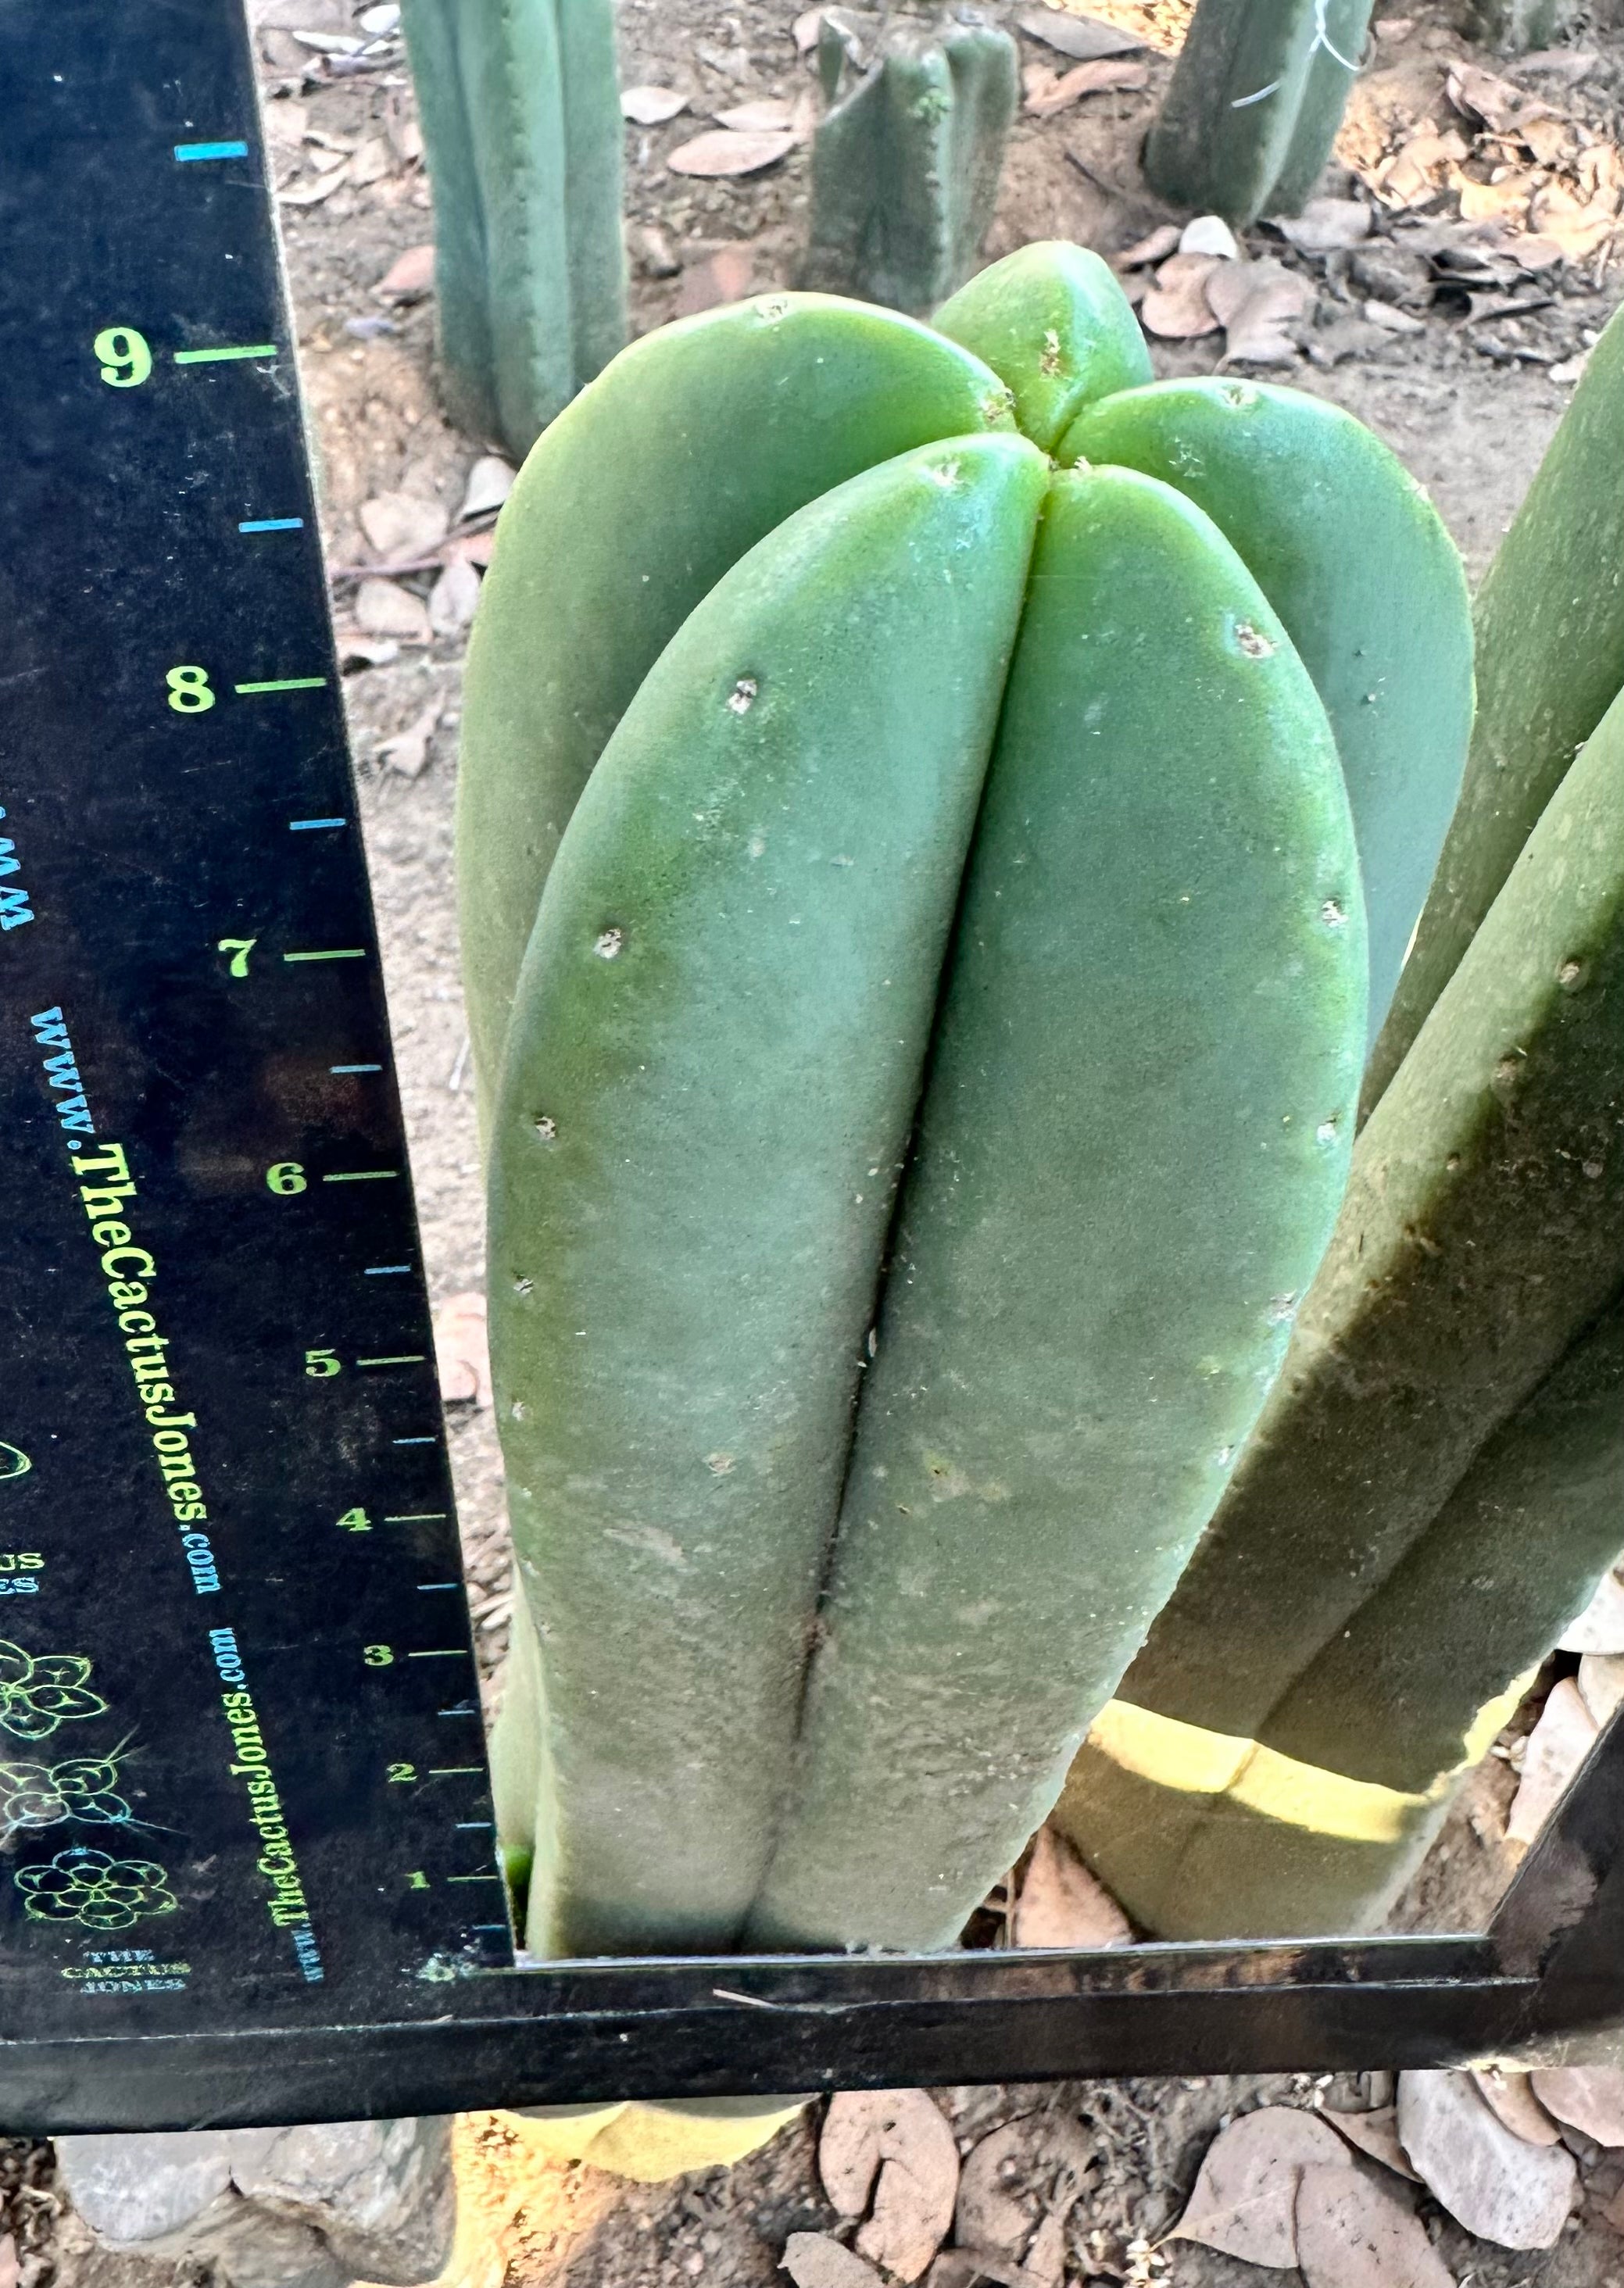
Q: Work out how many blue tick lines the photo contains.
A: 10